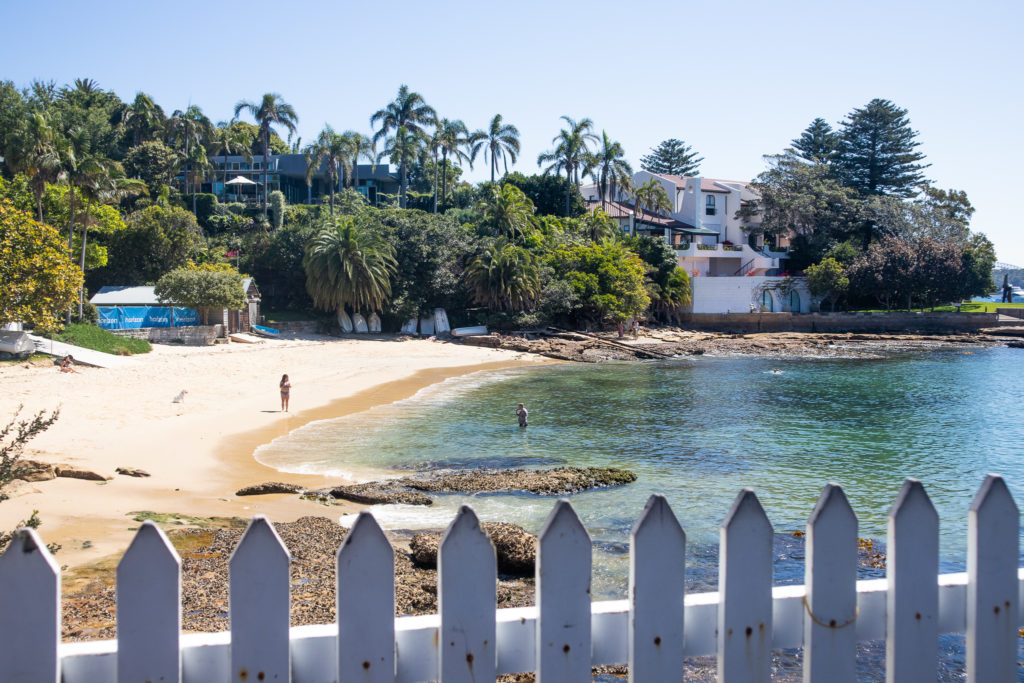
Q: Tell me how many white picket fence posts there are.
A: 11